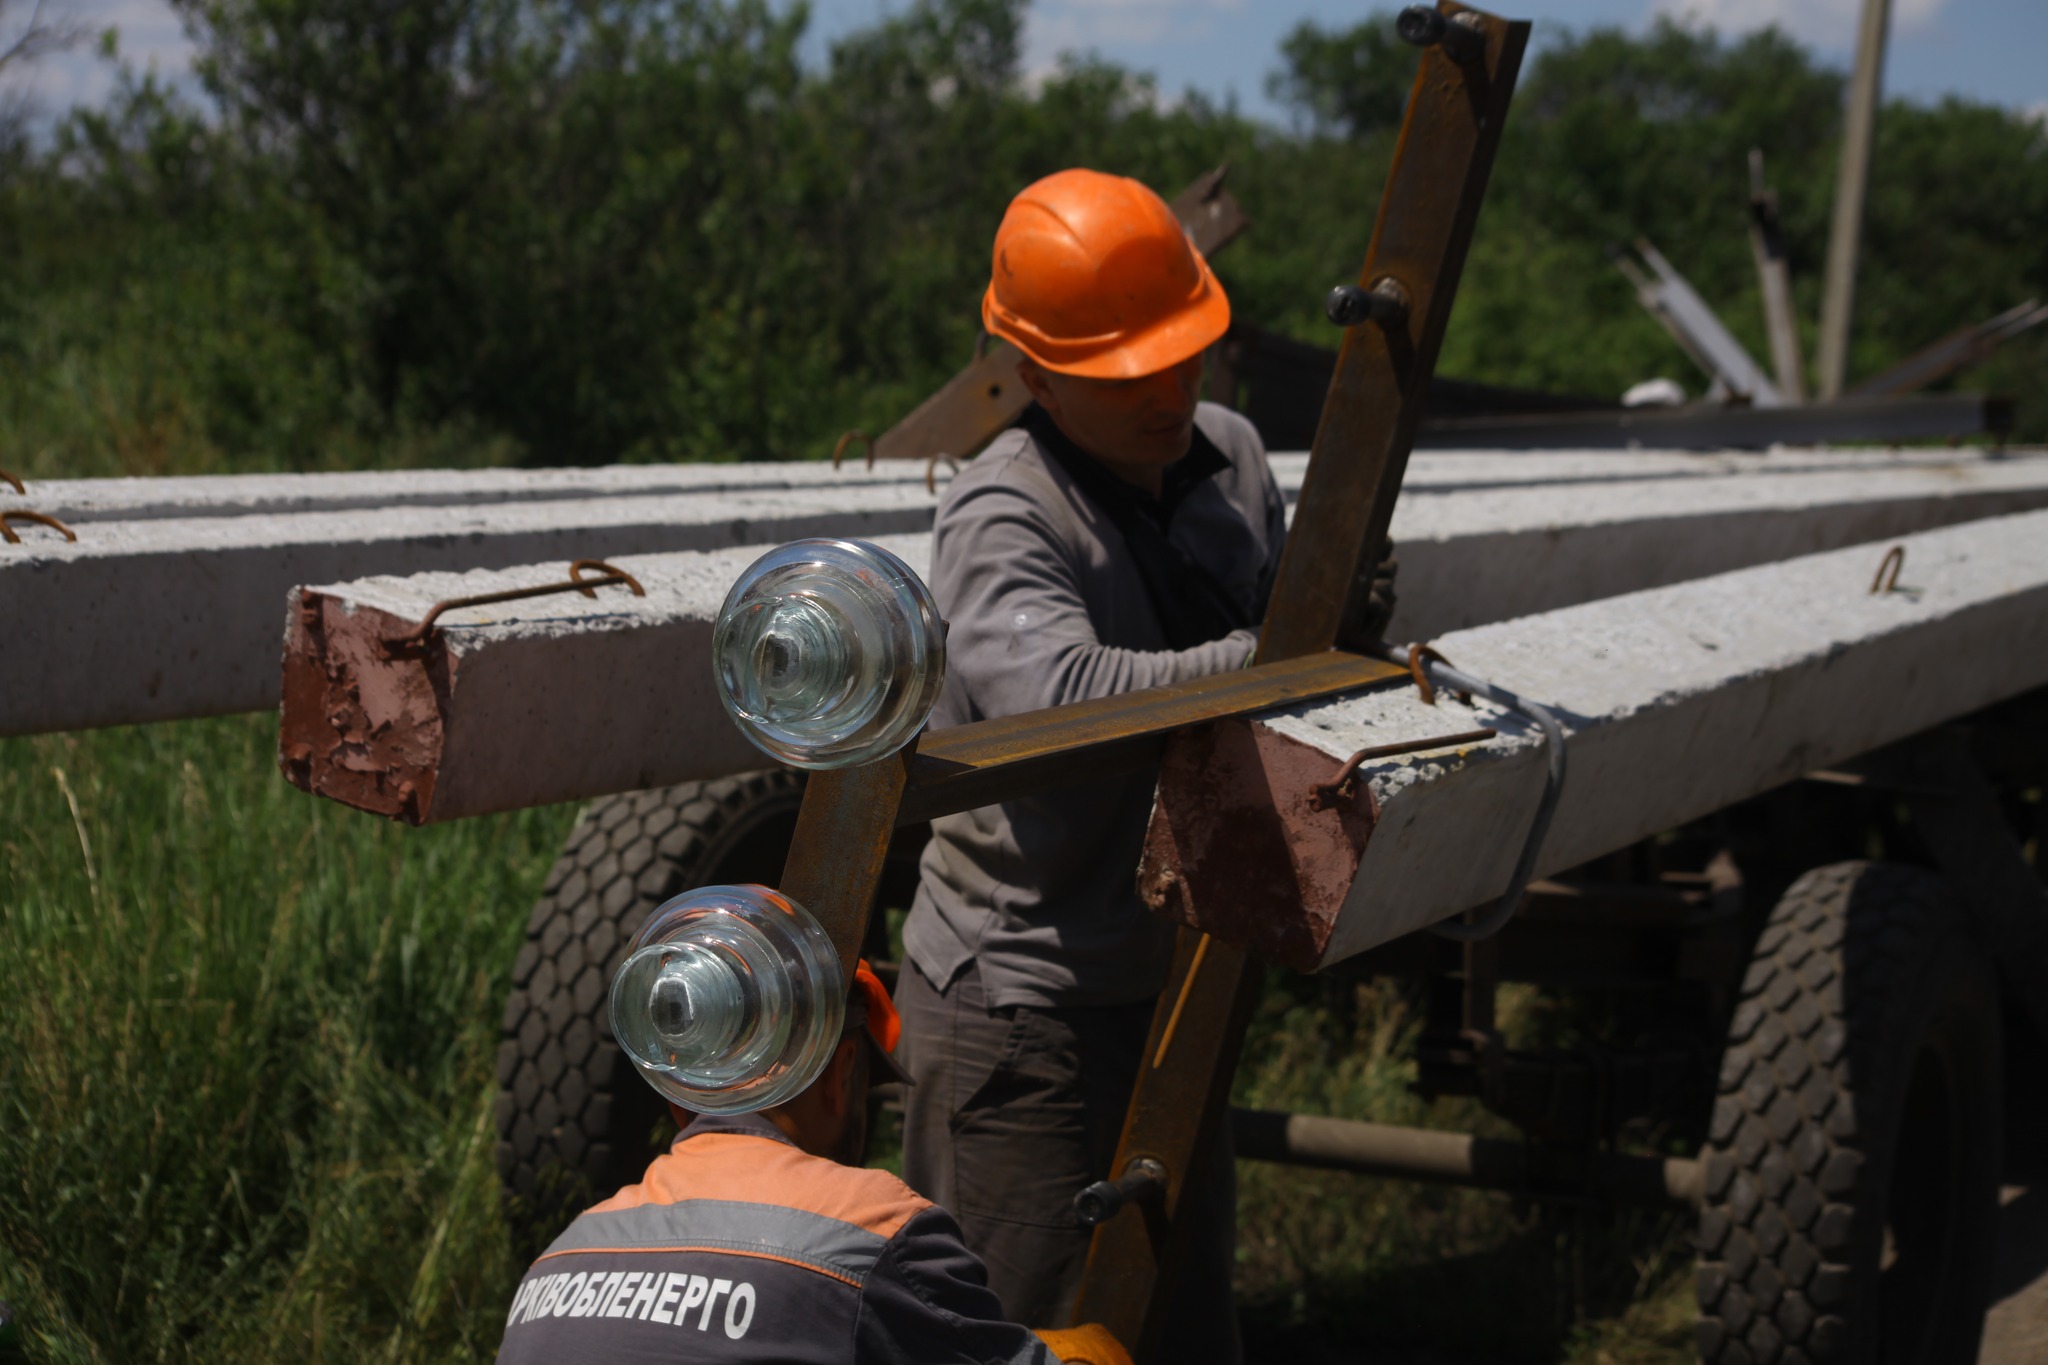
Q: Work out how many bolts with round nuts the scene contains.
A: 3